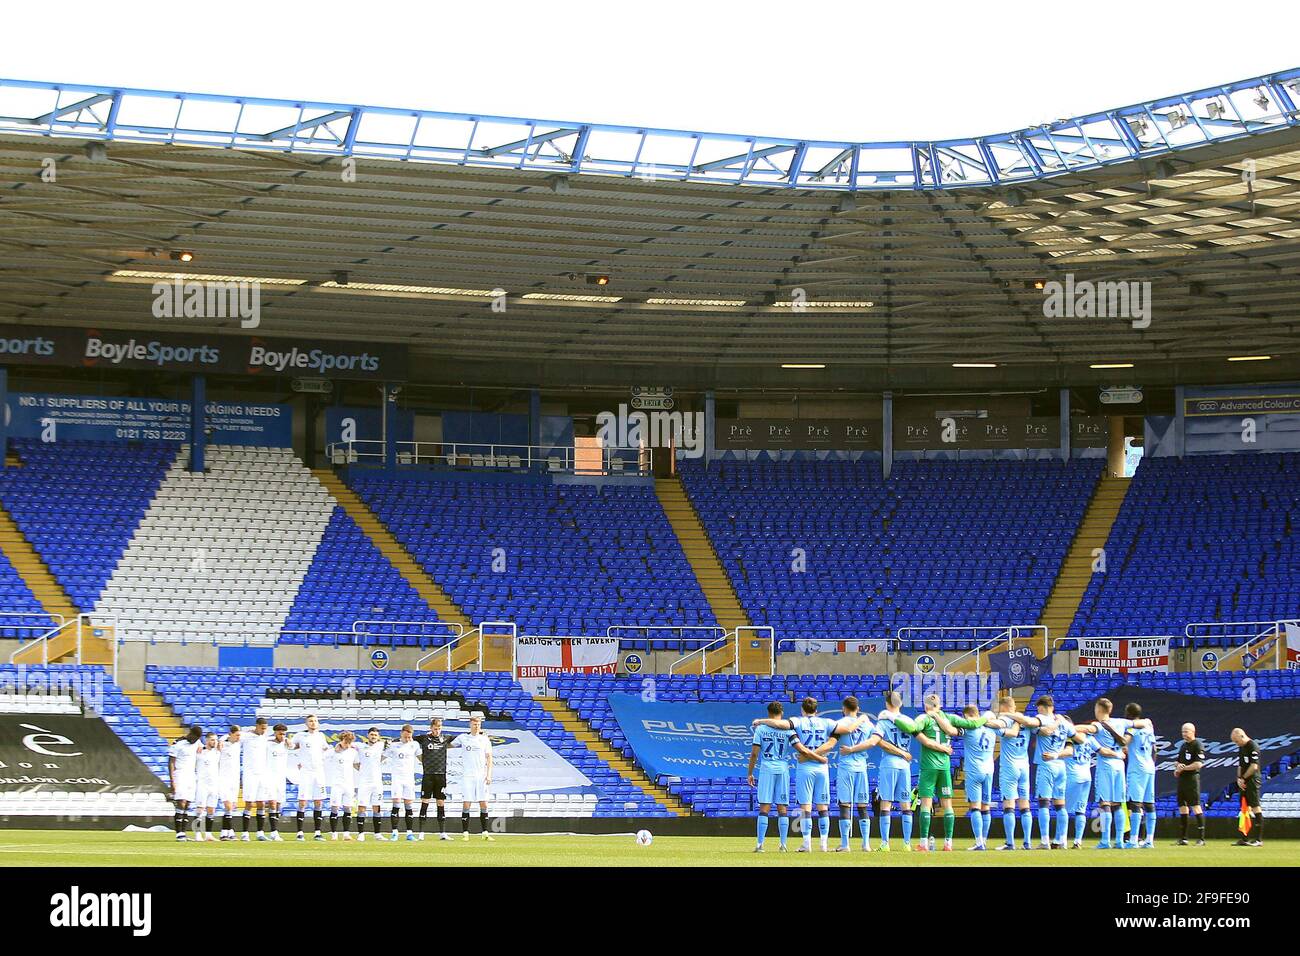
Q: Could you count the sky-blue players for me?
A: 10